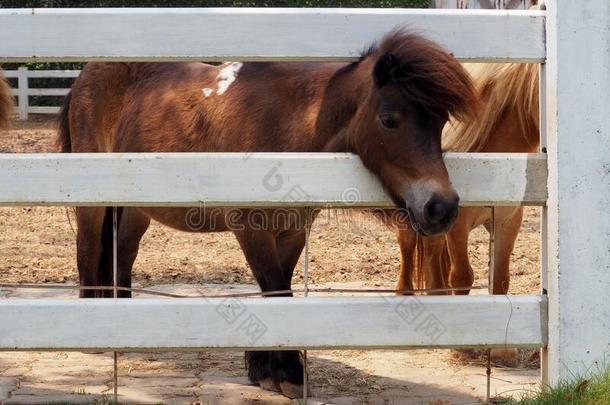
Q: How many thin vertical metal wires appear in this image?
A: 3